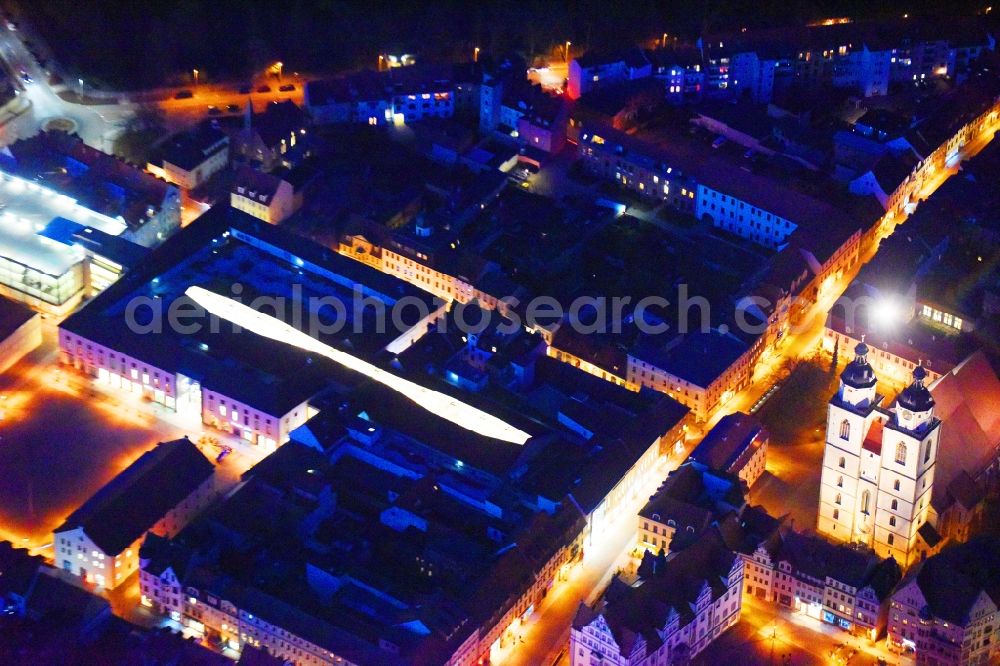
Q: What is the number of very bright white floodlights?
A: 1